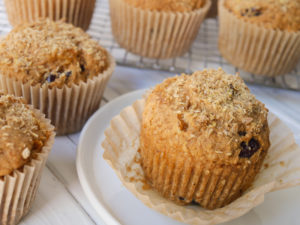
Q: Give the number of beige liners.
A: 6